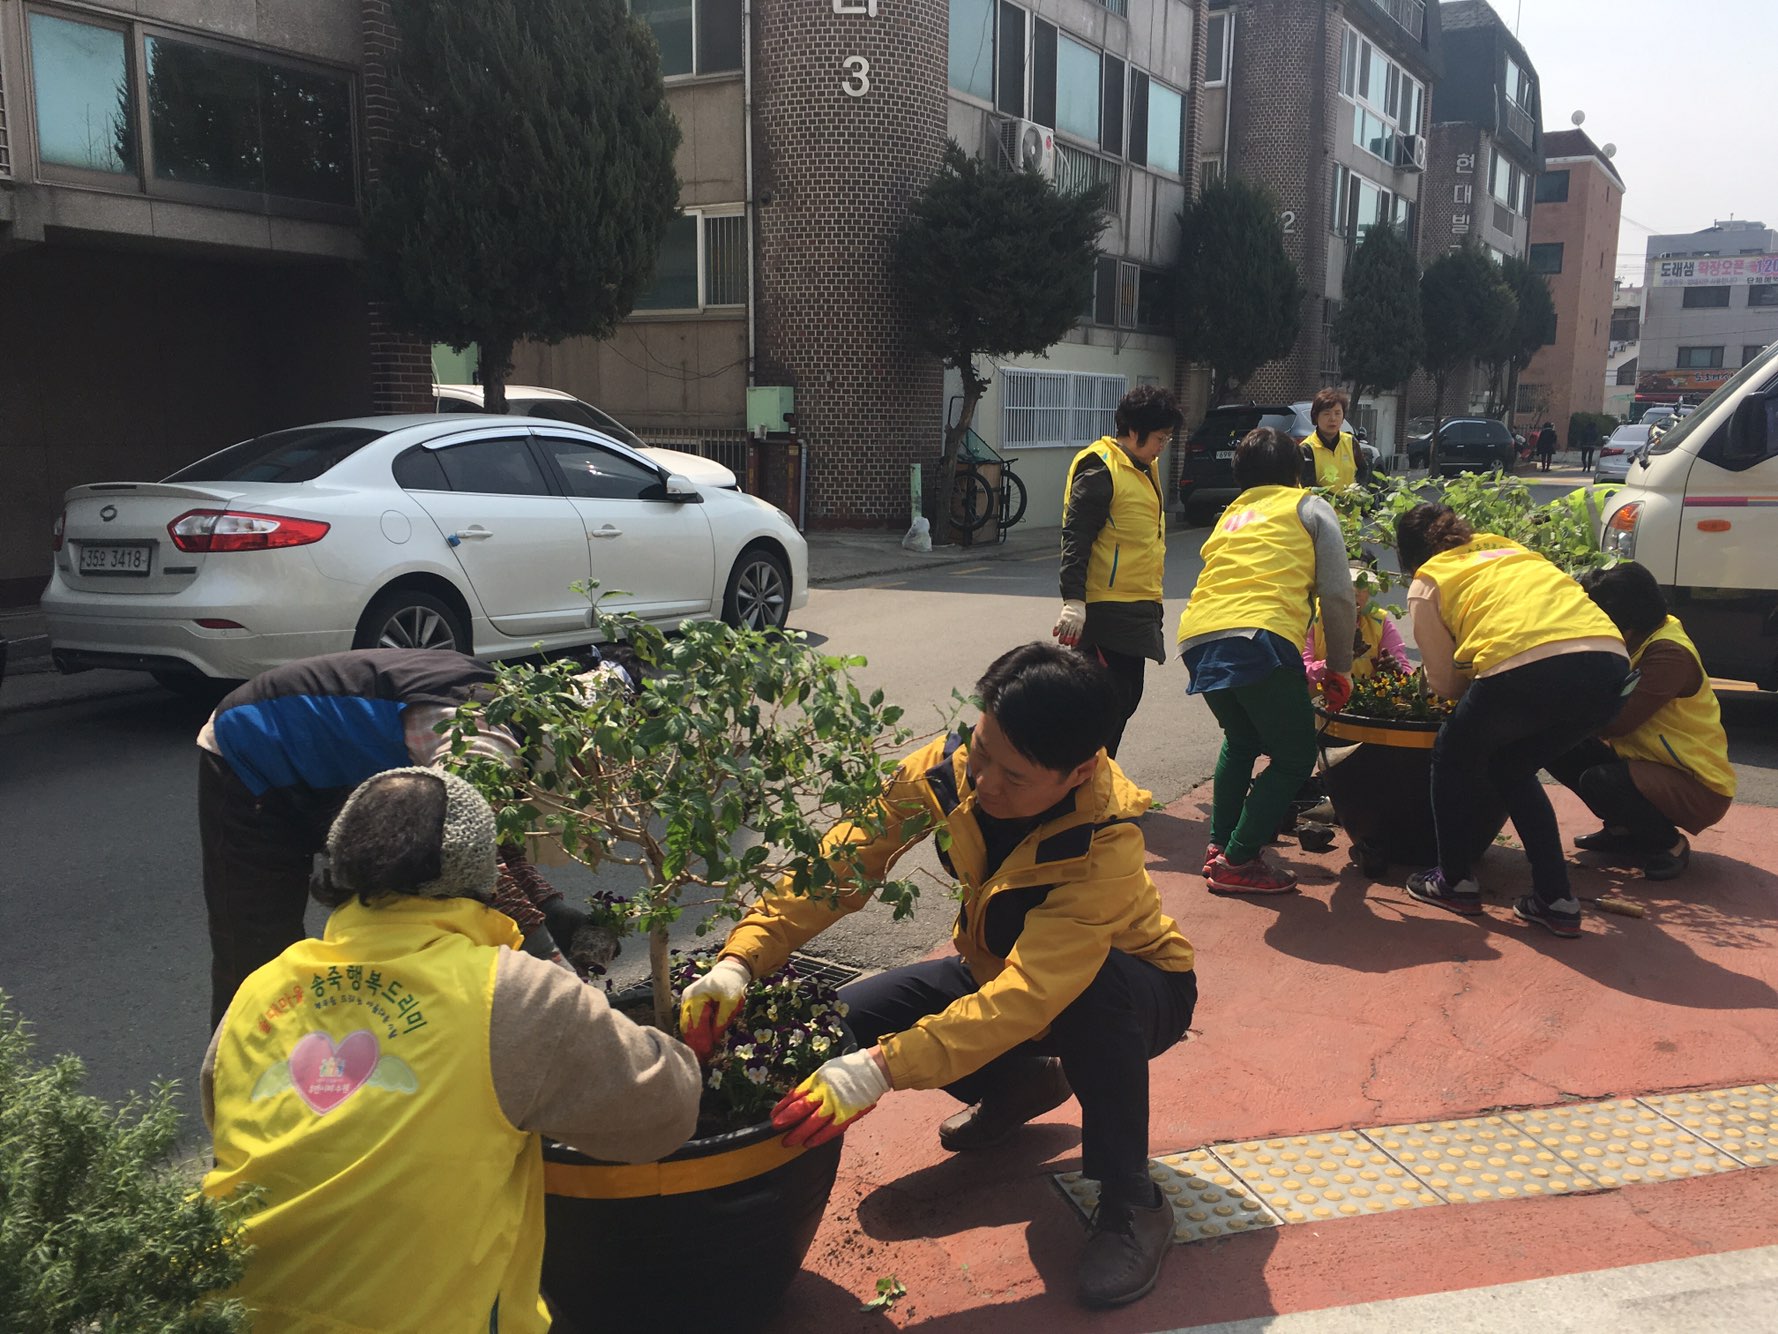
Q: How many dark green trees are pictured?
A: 6